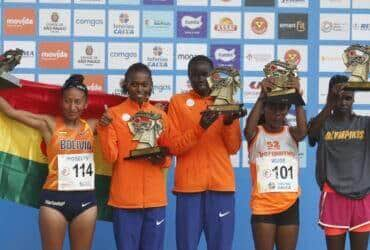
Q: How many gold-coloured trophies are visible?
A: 5